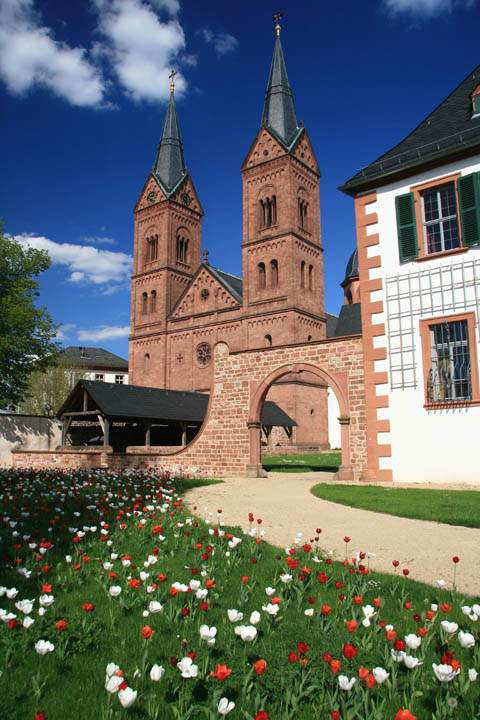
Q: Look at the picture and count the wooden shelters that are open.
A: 1